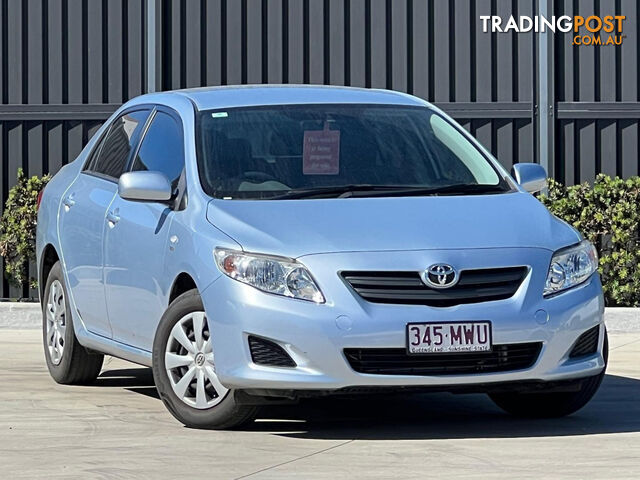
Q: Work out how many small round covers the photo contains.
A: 2